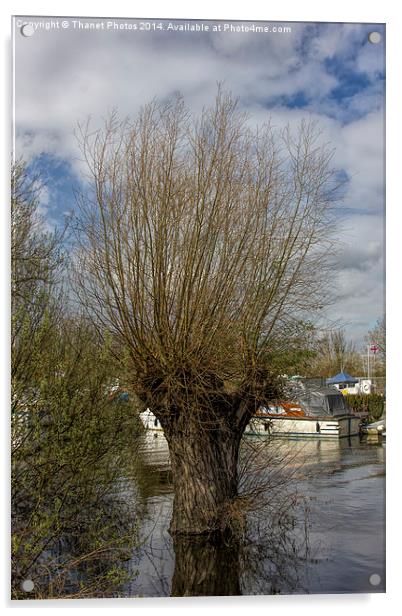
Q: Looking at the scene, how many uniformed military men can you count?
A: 0